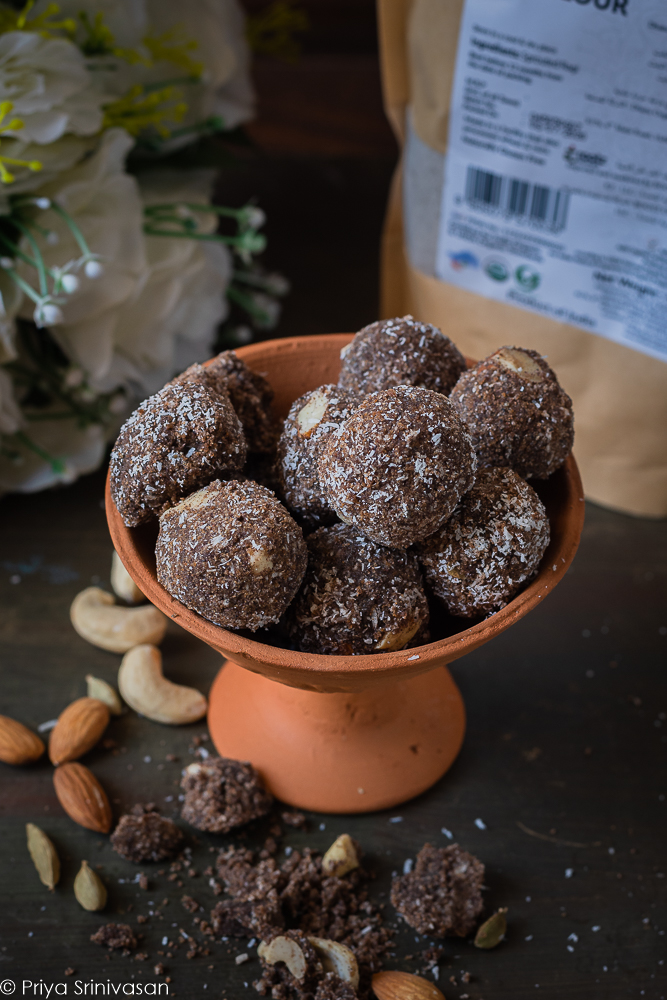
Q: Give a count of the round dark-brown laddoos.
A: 9